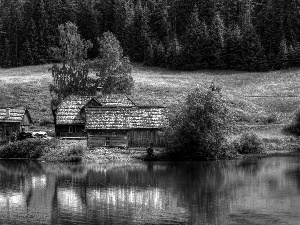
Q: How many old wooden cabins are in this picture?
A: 3